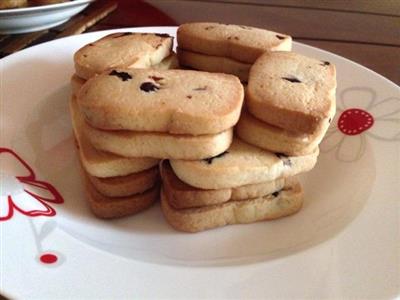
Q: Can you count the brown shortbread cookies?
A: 14